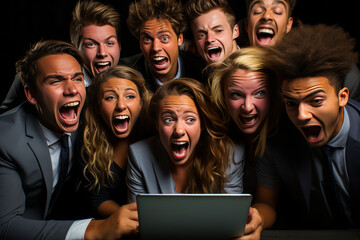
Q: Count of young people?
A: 9